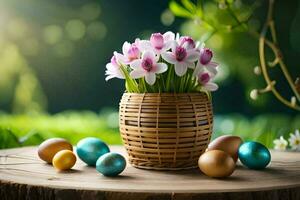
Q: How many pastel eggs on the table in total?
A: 7